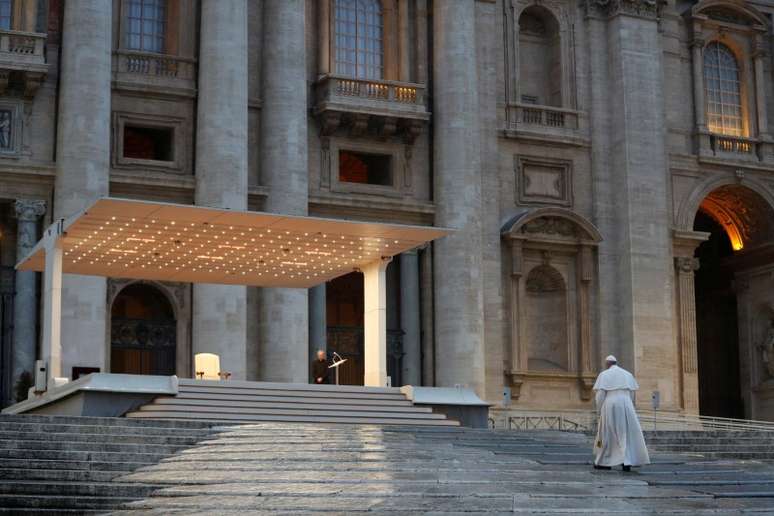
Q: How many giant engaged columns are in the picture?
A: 4